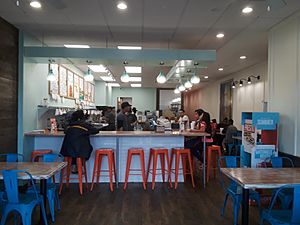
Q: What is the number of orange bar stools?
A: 7